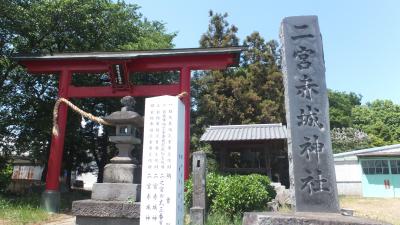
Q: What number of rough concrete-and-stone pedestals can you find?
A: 2